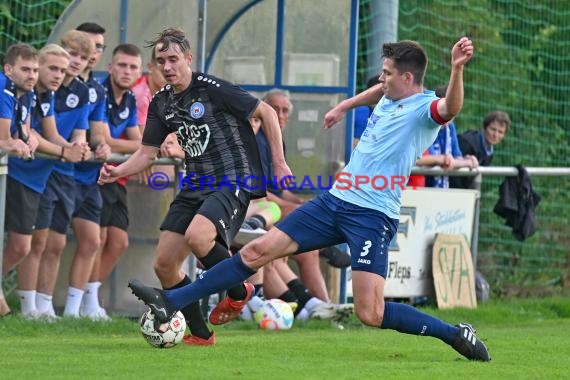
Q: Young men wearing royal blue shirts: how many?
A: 5